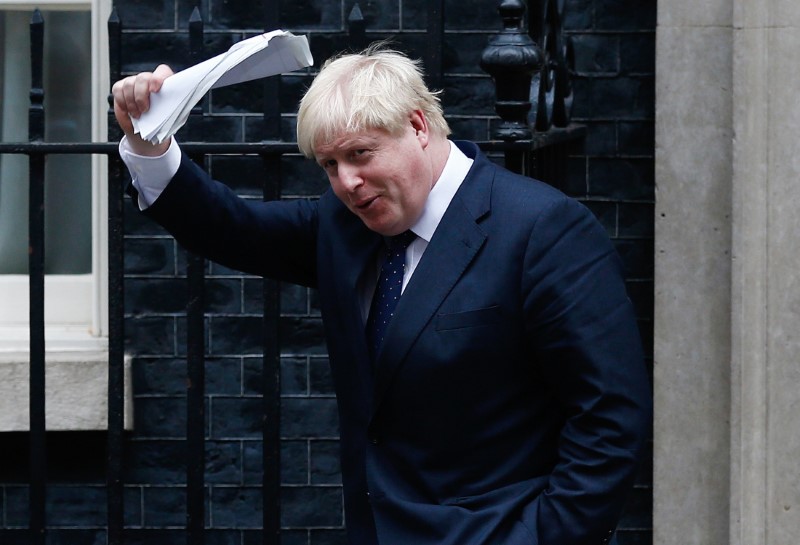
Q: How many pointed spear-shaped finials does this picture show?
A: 4